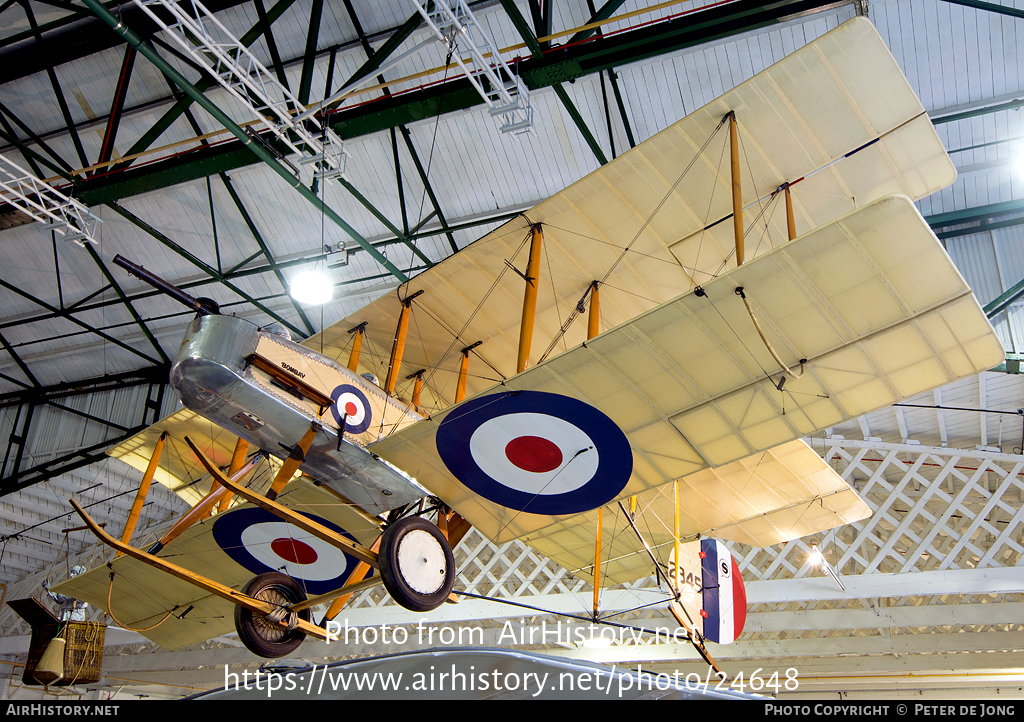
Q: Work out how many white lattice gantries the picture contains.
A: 3